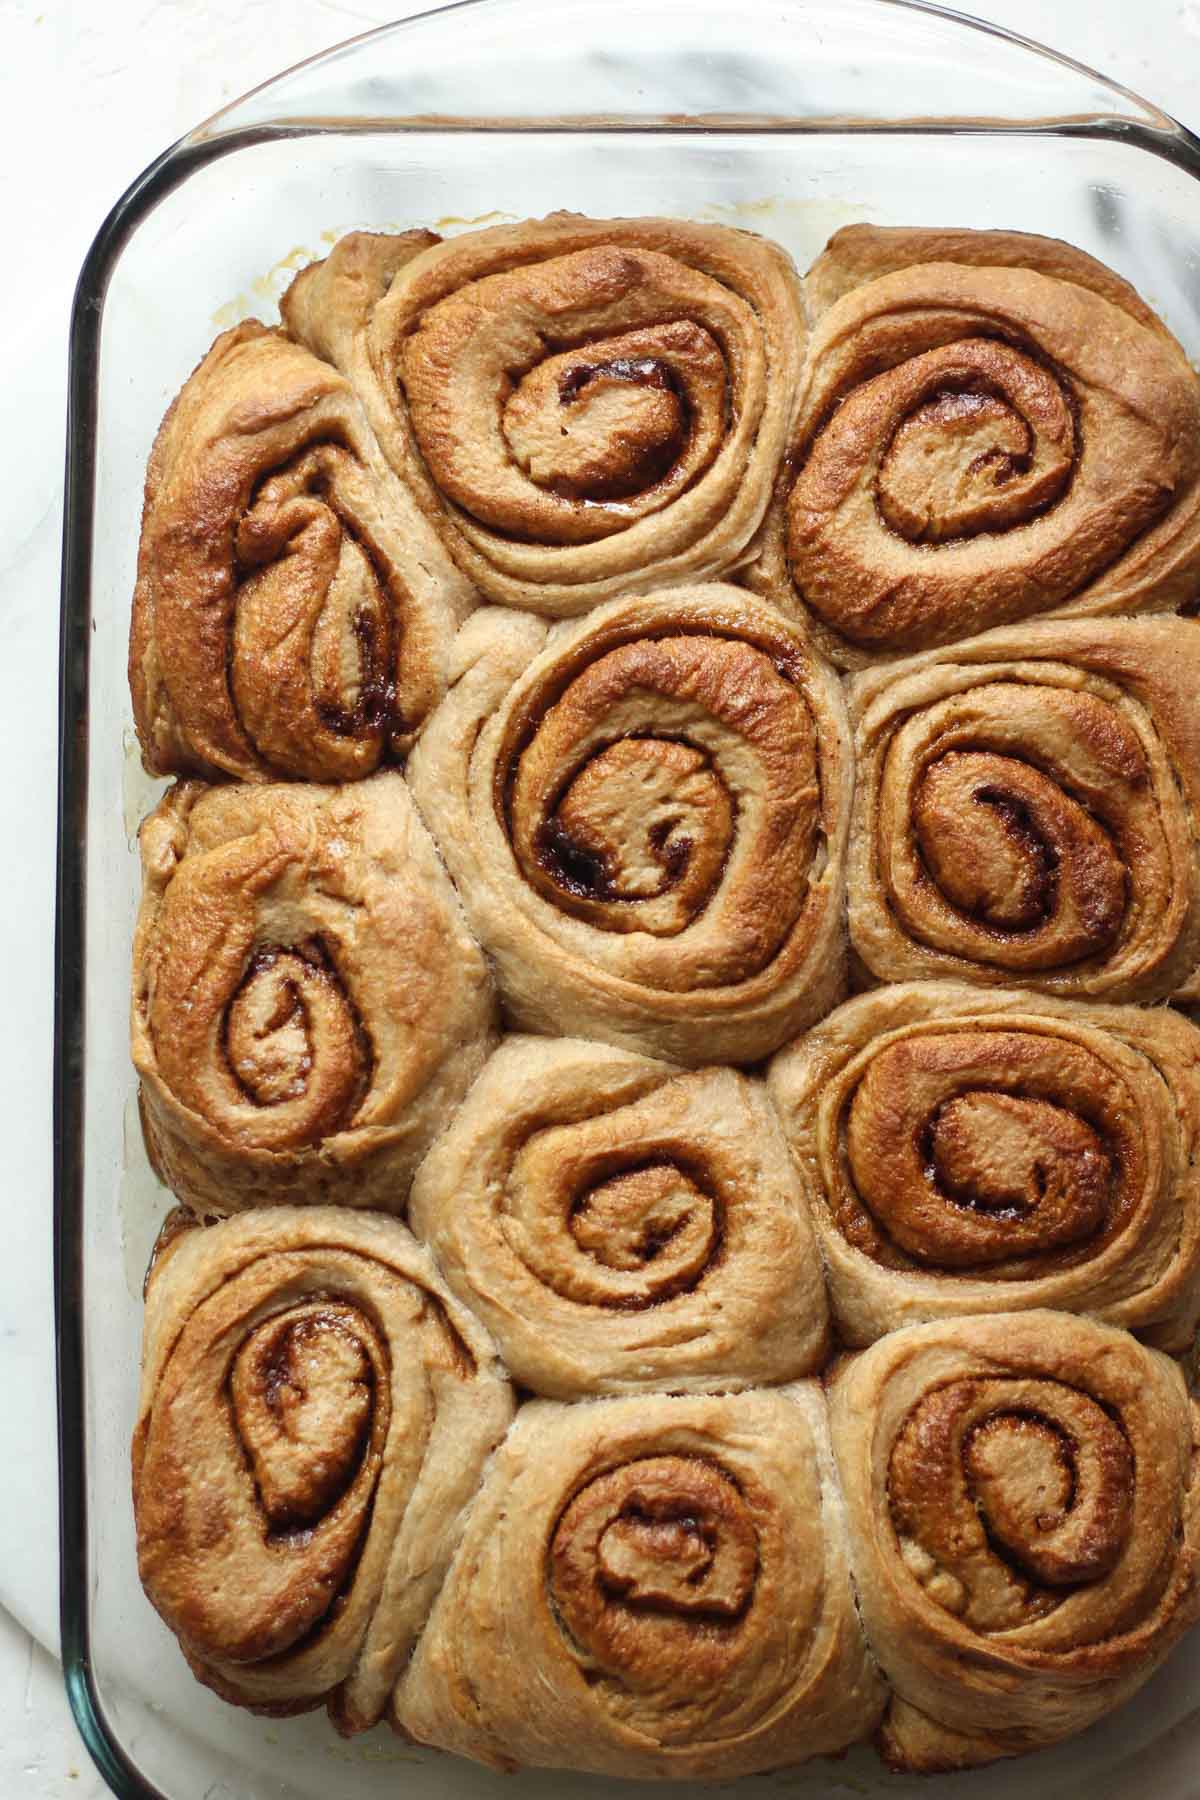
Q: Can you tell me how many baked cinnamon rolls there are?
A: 11